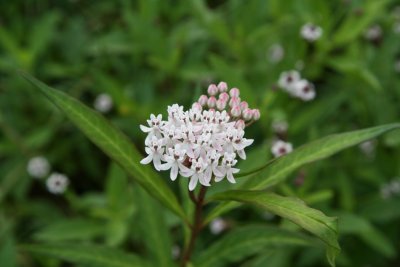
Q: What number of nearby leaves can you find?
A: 3